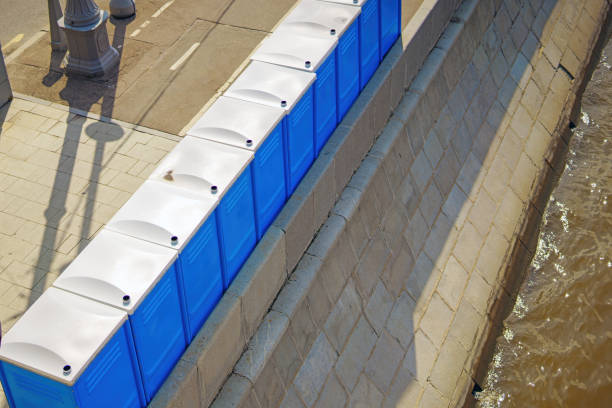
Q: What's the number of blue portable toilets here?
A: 10